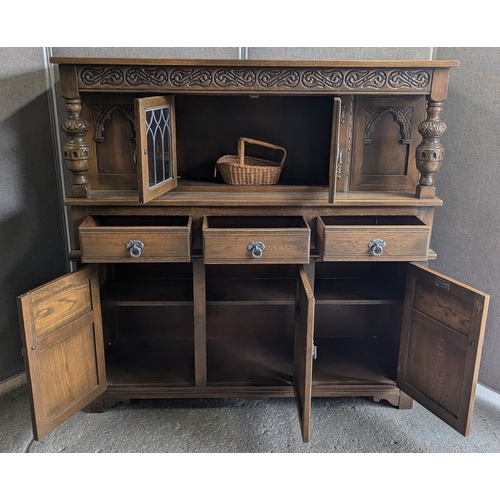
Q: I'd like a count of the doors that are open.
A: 5